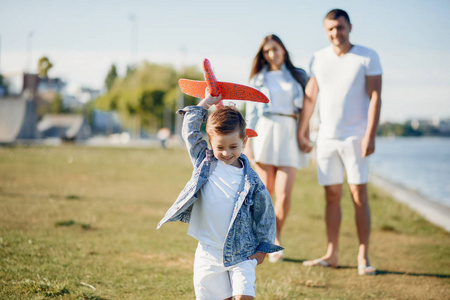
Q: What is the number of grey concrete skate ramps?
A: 2